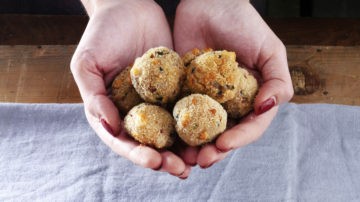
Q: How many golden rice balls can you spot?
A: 7